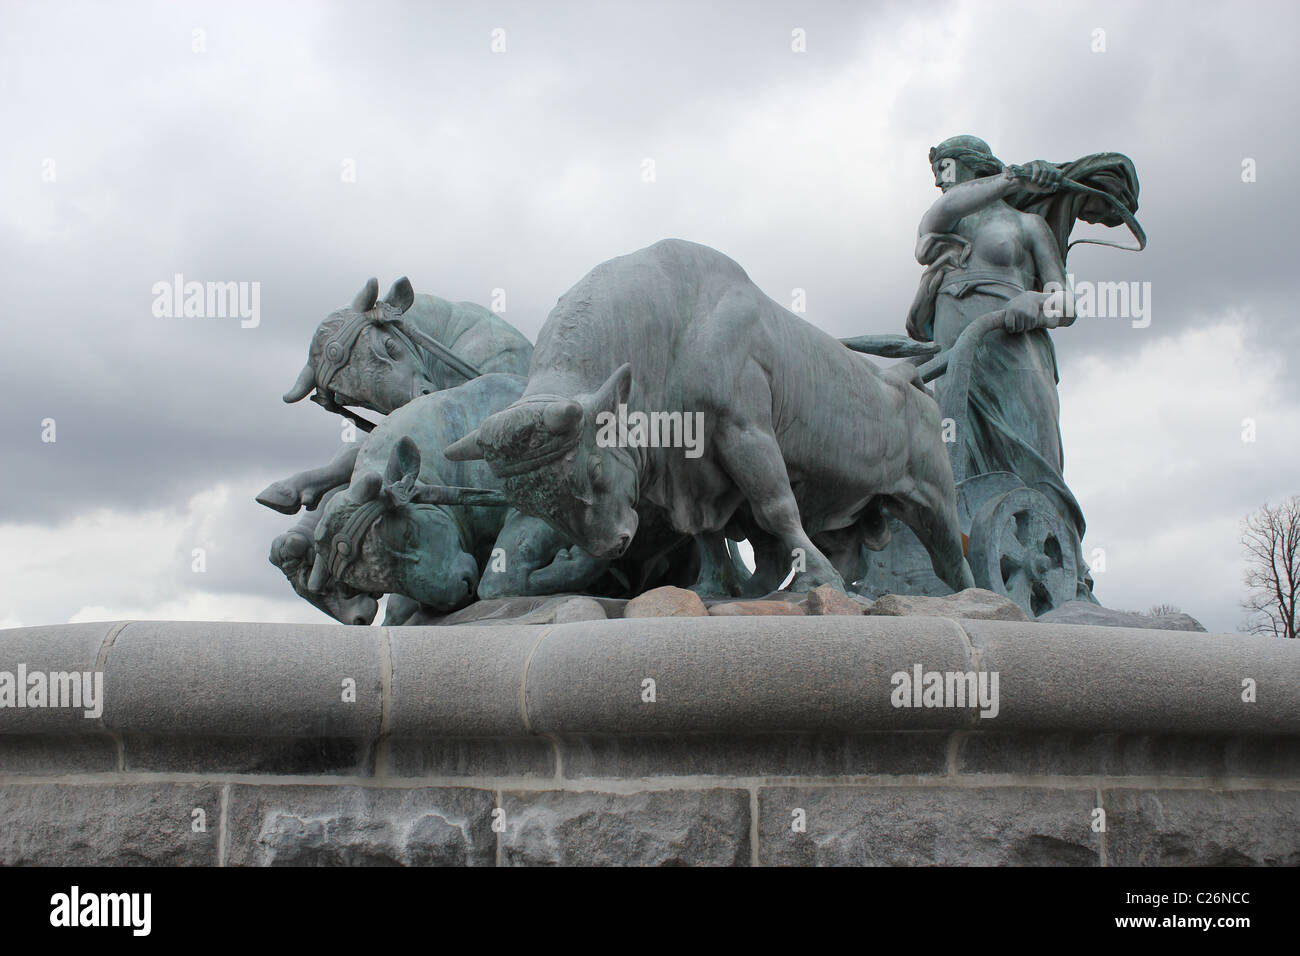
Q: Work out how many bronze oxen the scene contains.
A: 4